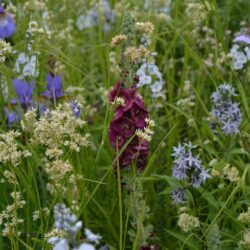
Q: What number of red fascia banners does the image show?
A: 0